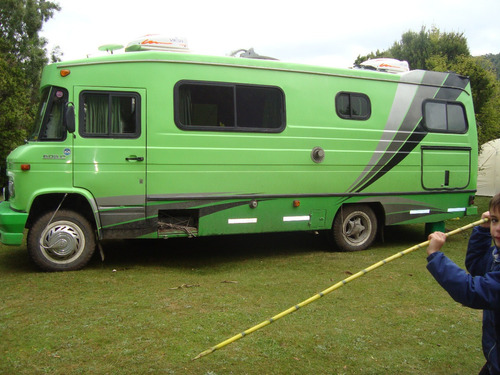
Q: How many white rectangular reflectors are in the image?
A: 4